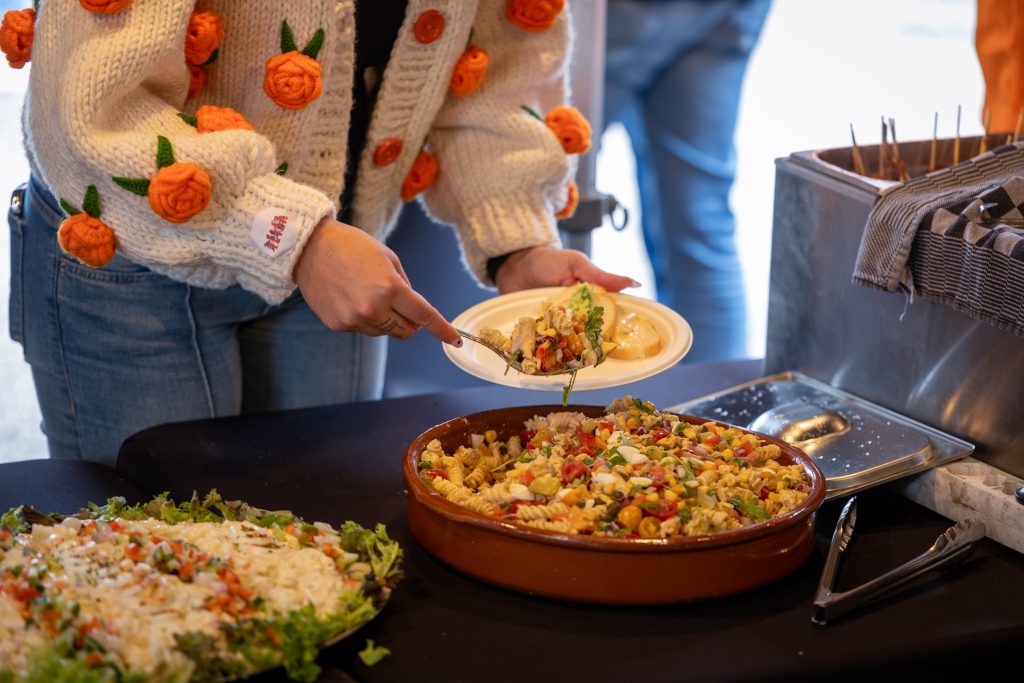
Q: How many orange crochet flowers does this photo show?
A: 13